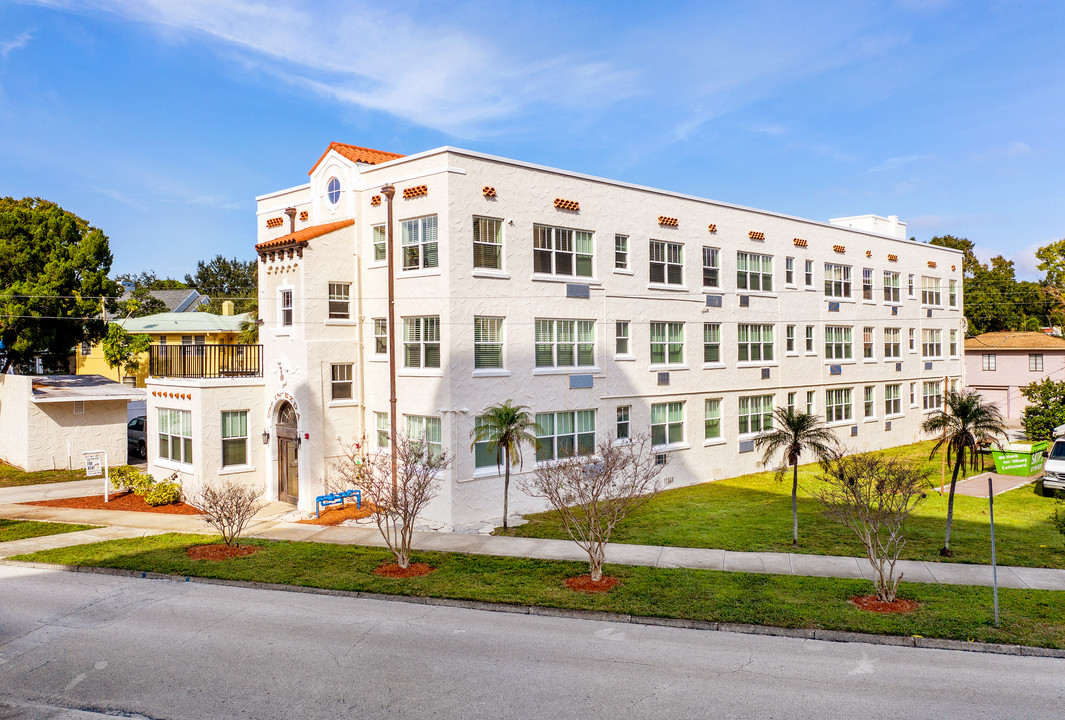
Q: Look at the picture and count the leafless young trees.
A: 4